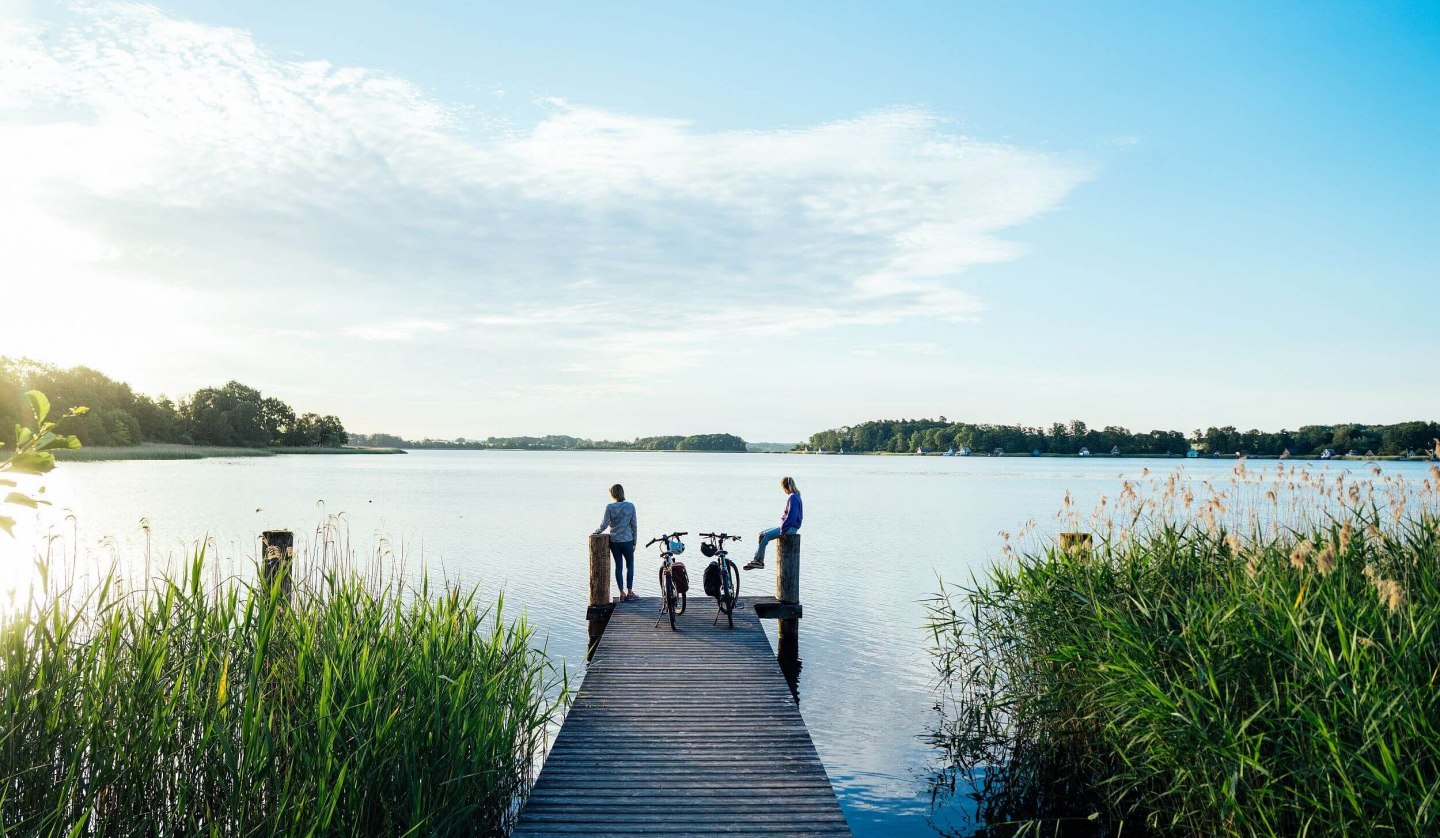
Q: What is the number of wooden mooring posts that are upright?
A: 4